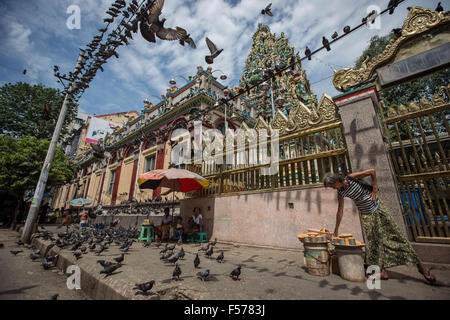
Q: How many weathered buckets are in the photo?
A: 2